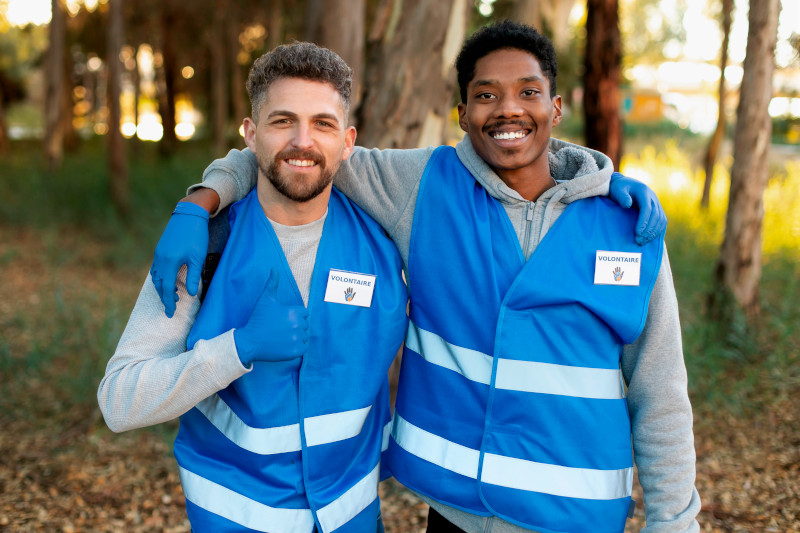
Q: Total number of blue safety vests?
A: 2